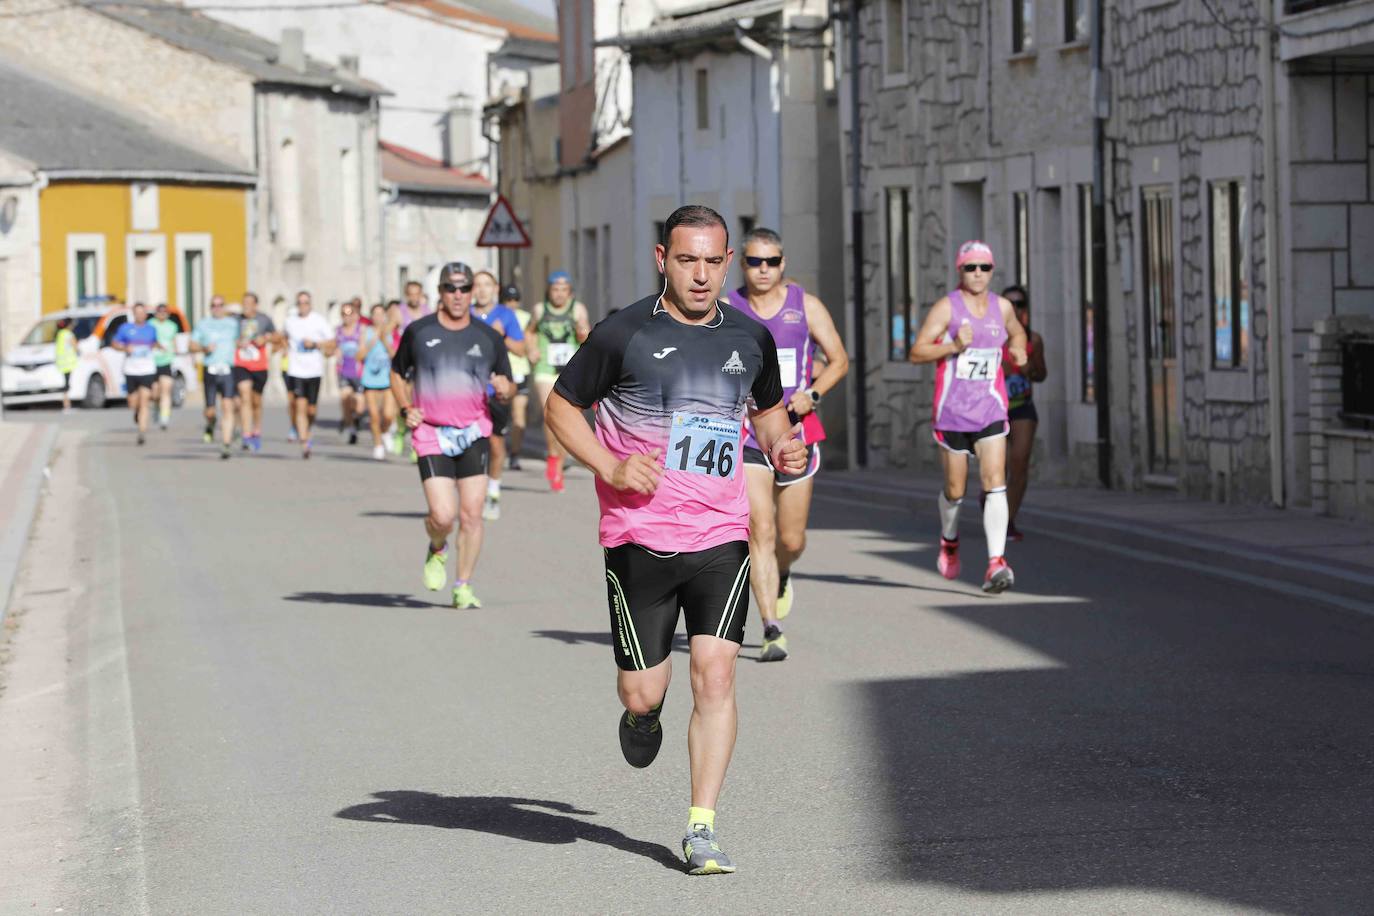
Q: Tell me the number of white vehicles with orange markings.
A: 1